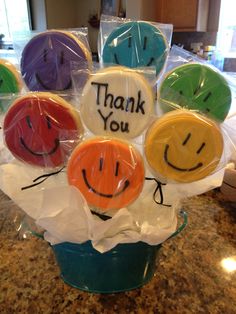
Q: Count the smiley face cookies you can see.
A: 7